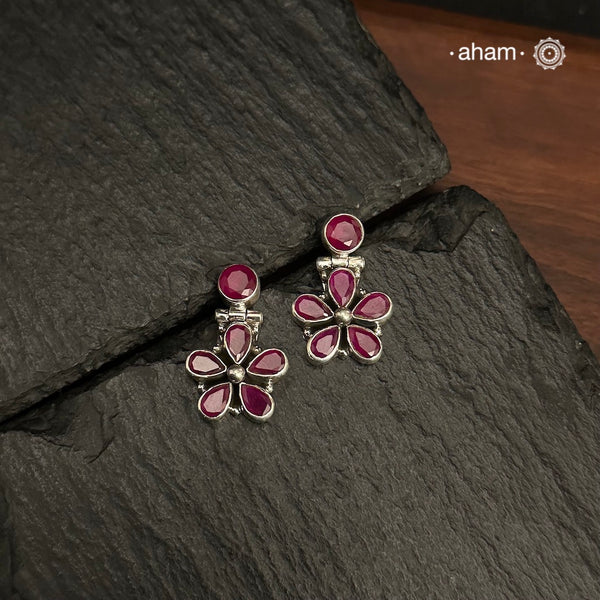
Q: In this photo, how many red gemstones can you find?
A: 12